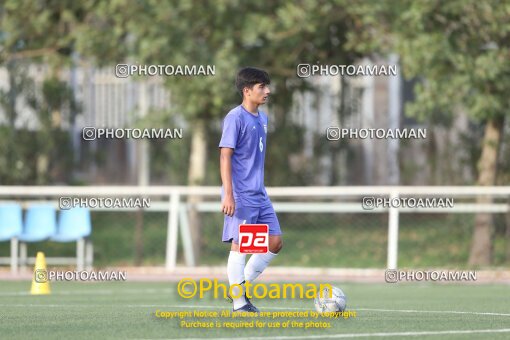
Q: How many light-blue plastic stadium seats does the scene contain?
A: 3